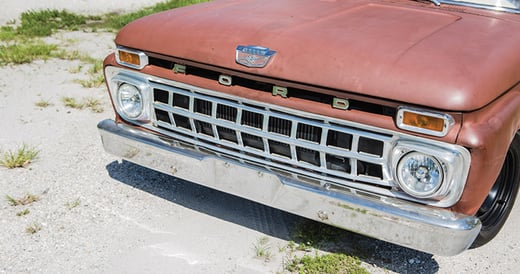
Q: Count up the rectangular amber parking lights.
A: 2